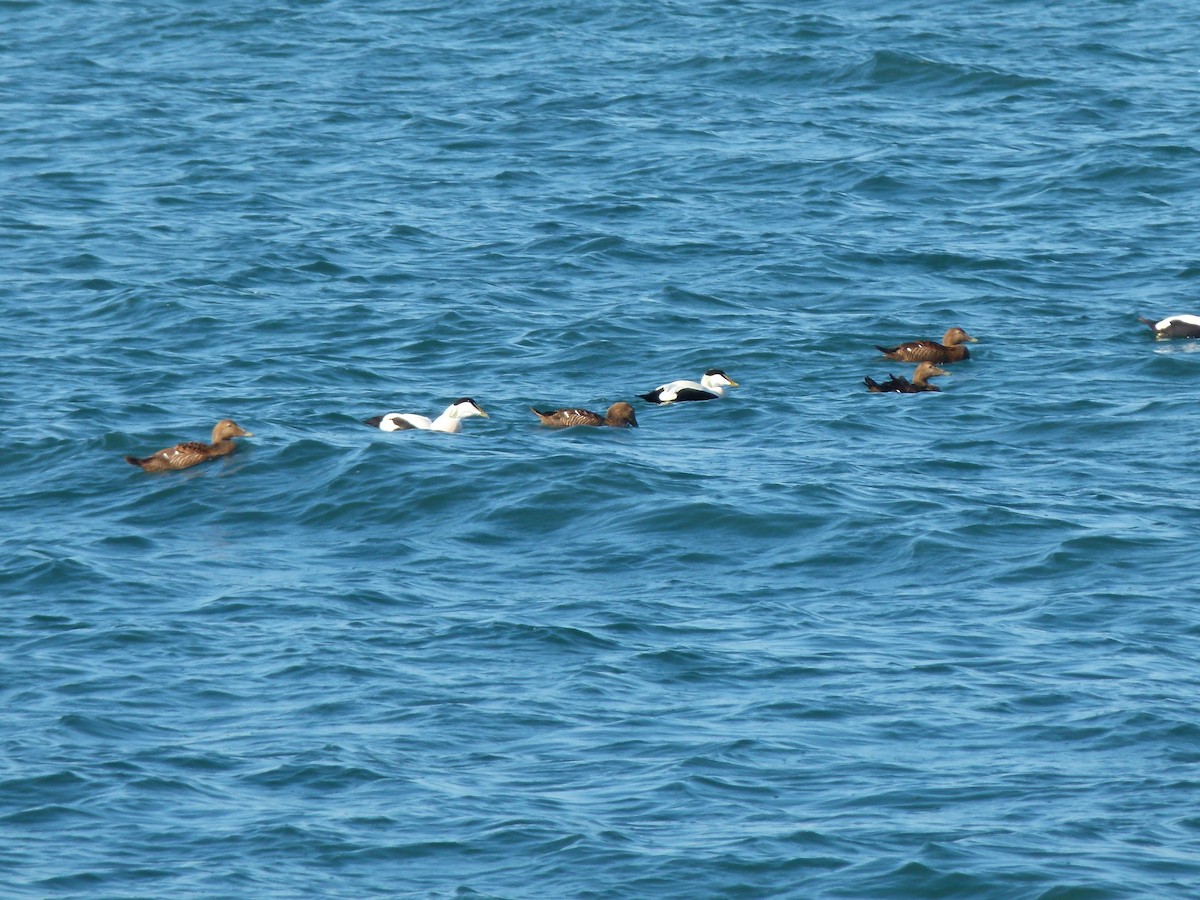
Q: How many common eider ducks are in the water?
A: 7